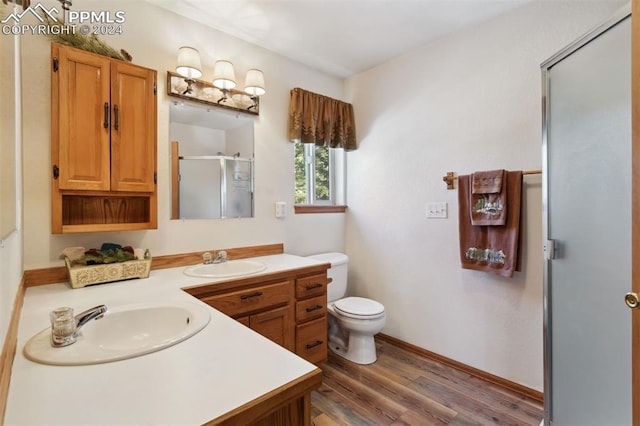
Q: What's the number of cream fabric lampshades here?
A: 3